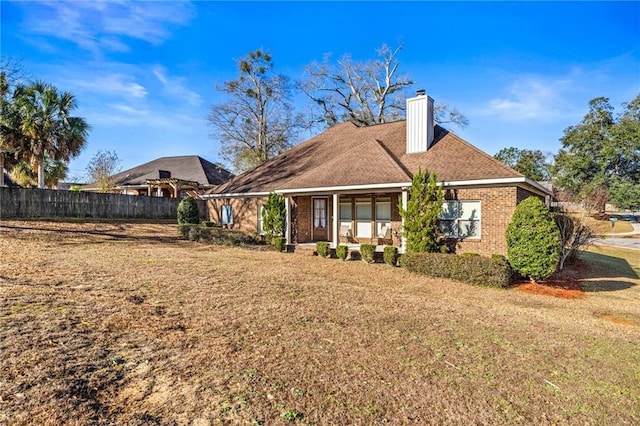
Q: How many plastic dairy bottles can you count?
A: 0